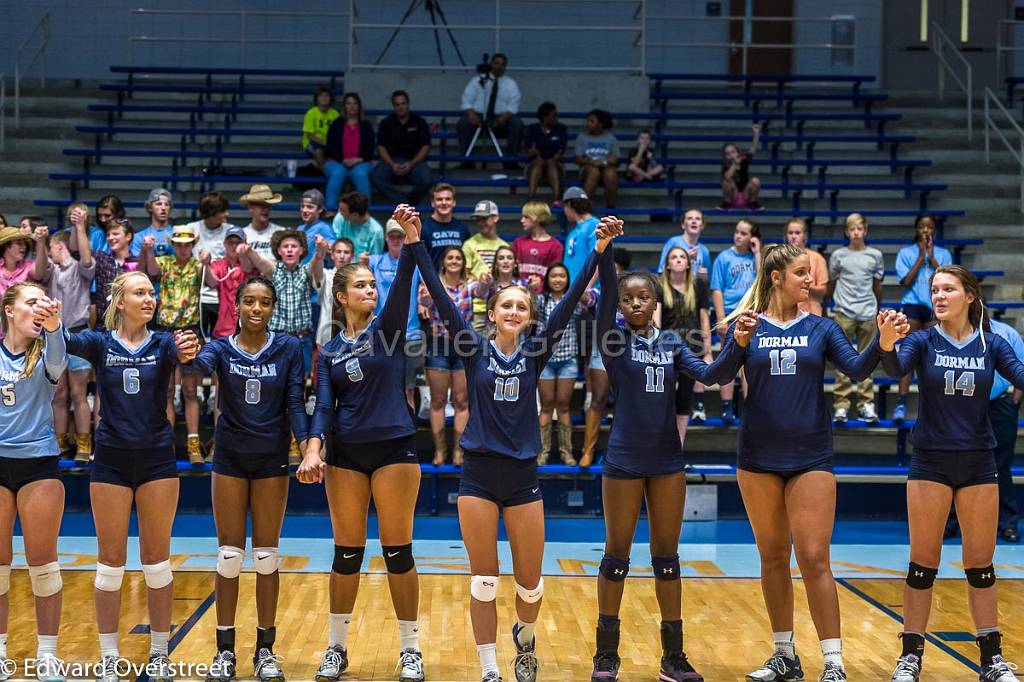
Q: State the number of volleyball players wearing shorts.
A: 8